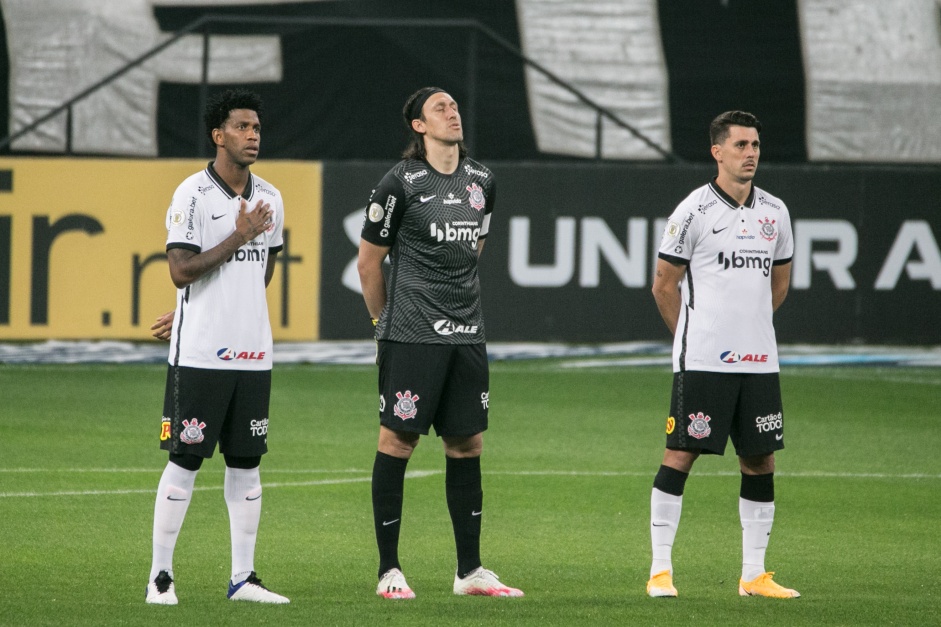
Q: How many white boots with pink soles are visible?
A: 2